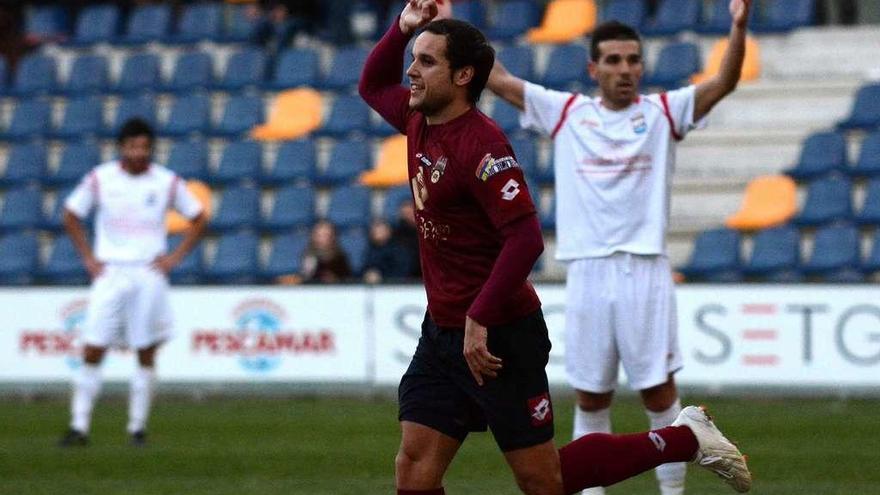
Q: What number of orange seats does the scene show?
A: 6